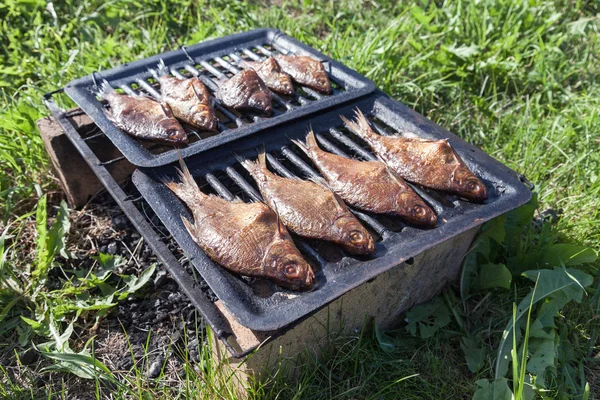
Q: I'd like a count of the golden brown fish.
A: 9